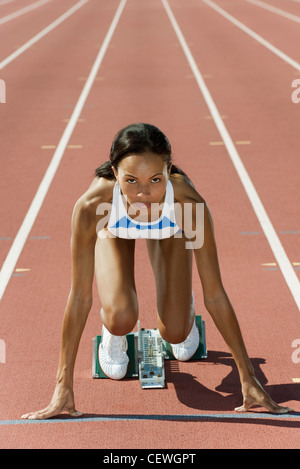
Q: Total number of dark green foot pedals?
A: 2